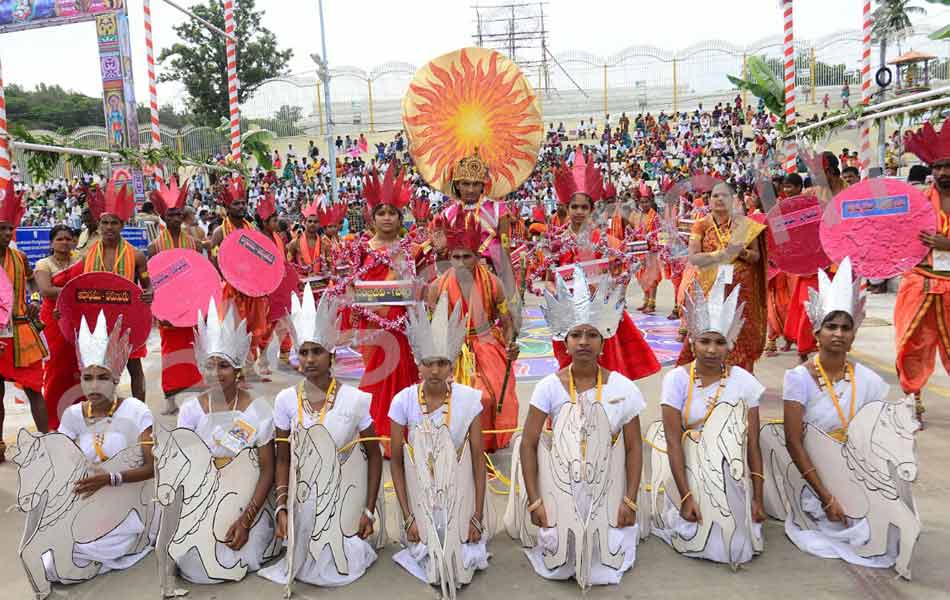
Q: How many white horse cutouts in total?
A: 7